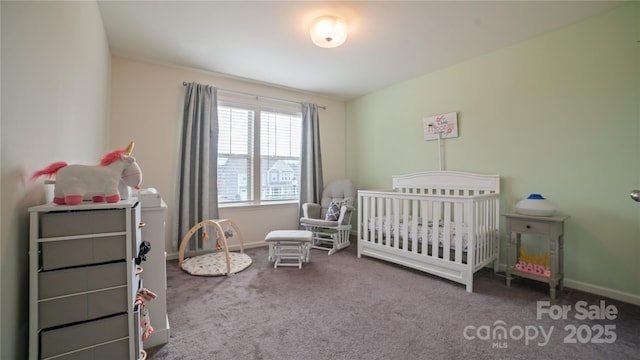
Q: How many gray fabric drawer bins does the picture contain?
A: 3